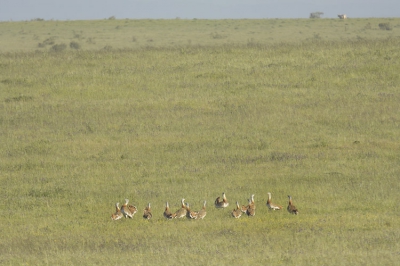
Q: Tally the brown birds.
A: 13